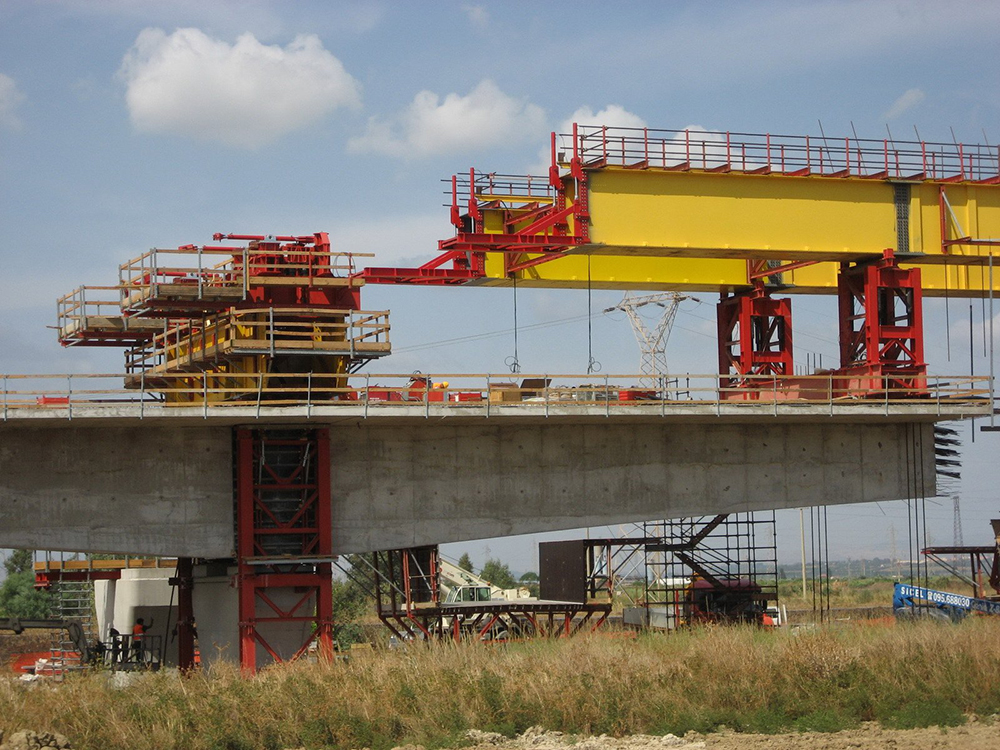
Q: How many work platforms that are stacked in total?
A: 3